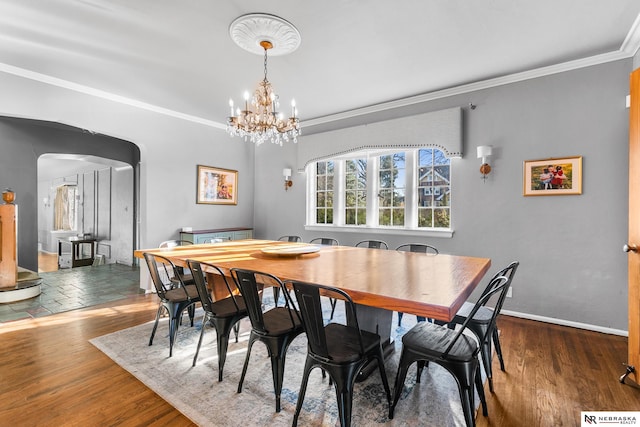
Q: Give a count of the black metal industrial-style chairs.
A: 12